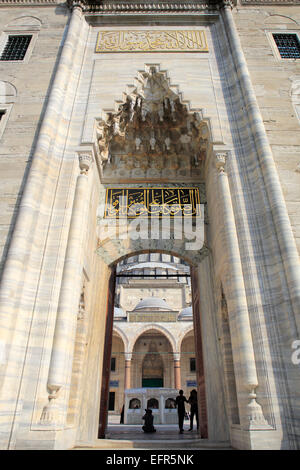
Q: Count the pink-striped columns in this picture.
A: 2